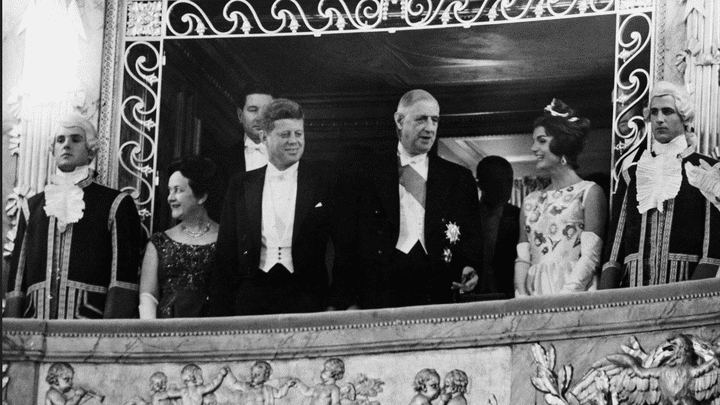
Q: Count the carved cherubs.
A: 7